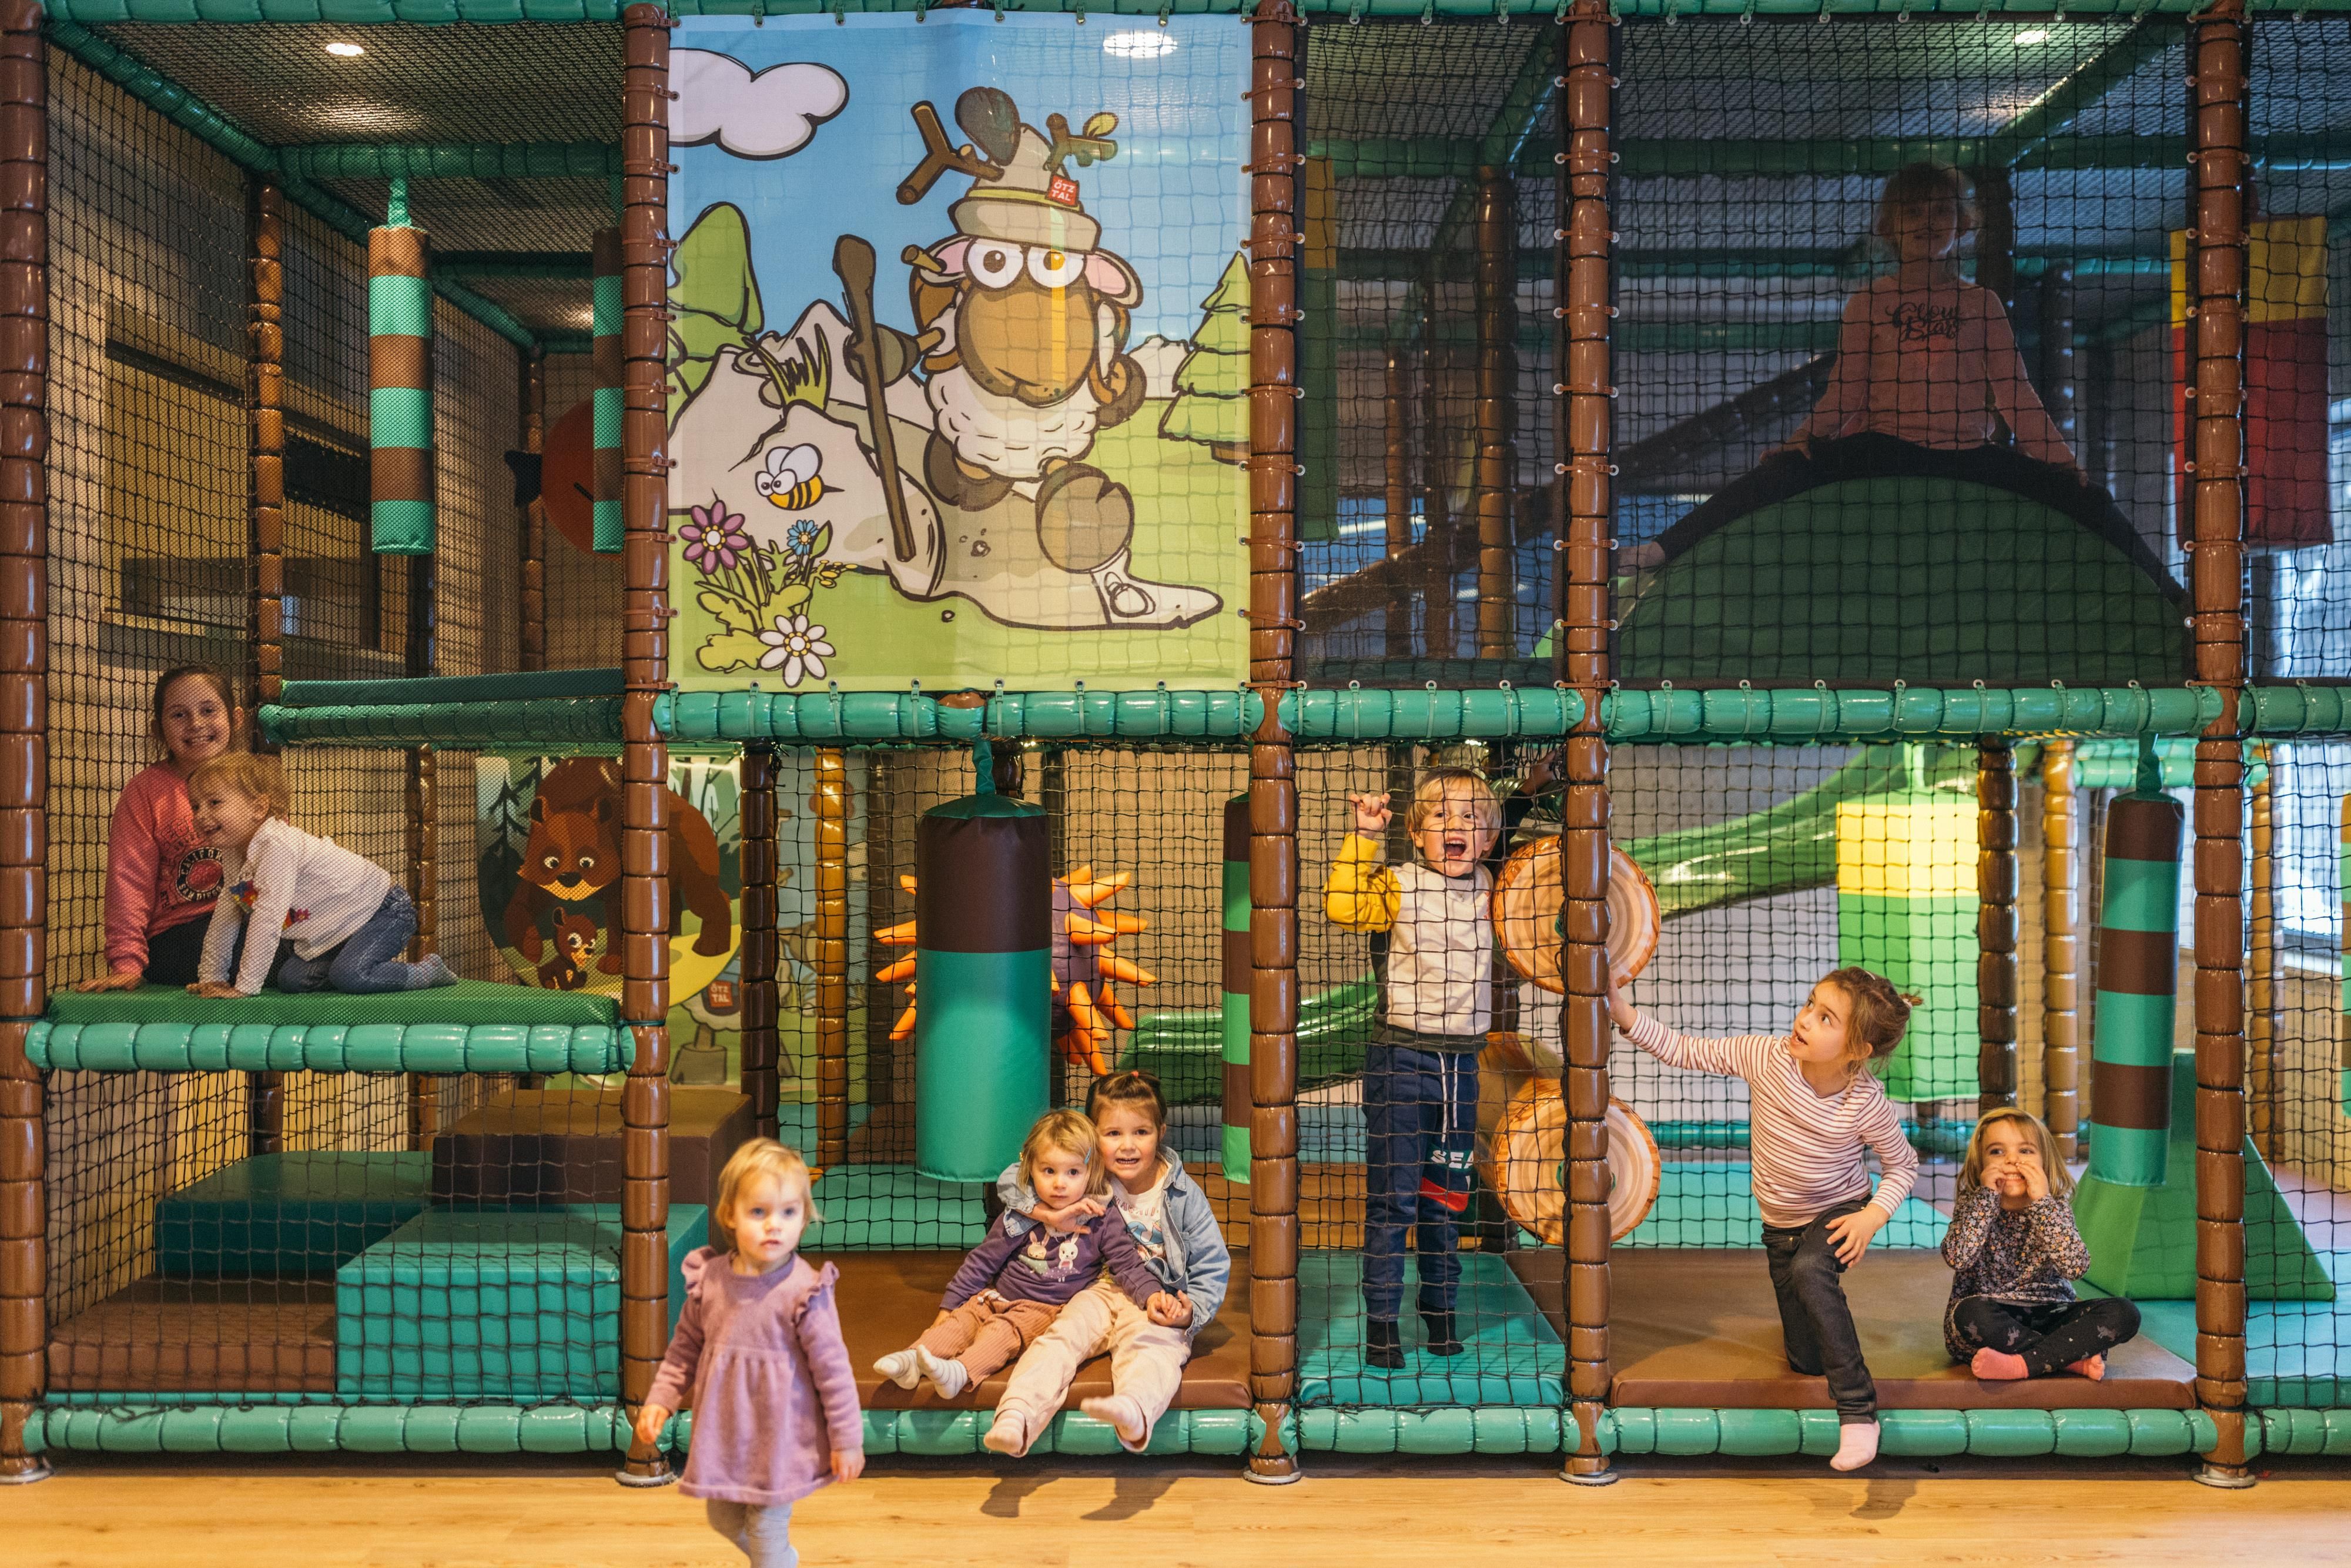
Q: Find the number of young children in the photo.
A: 9